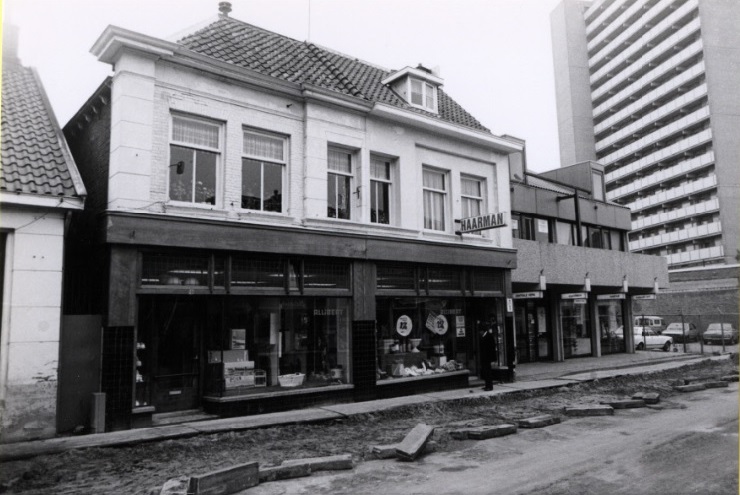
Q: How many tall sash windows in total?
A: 6